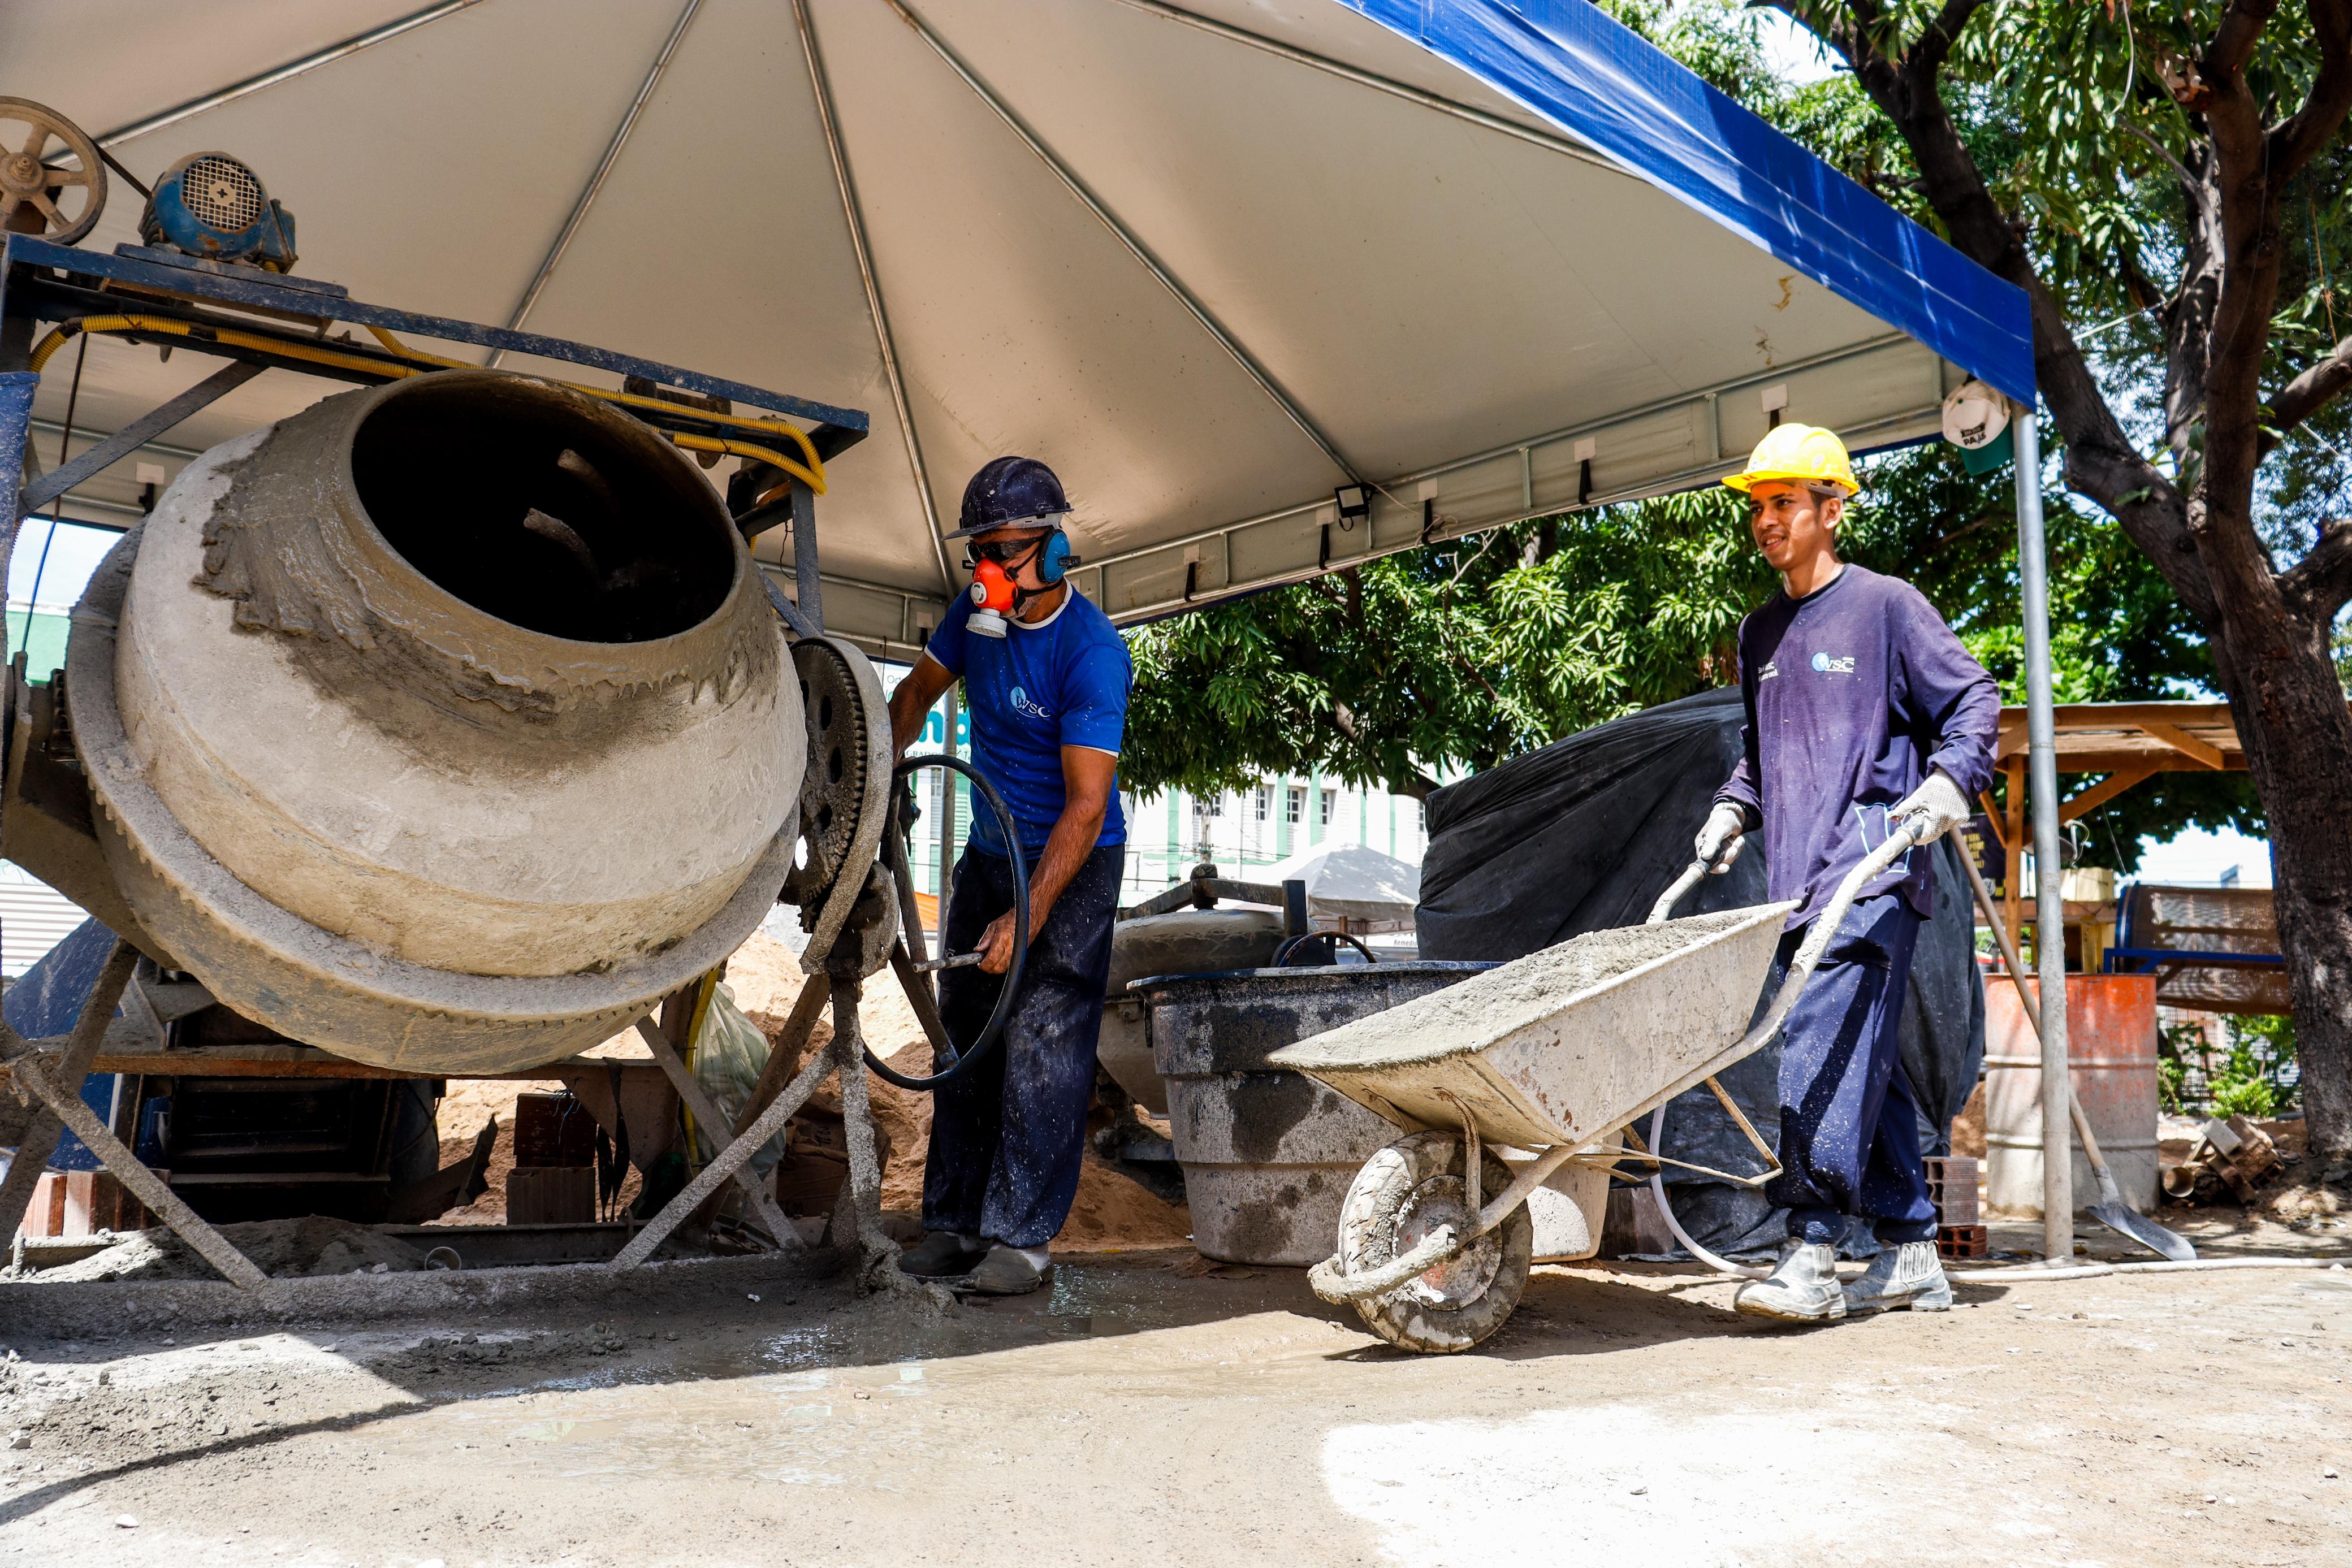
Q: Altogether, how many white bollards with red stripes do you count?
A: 0